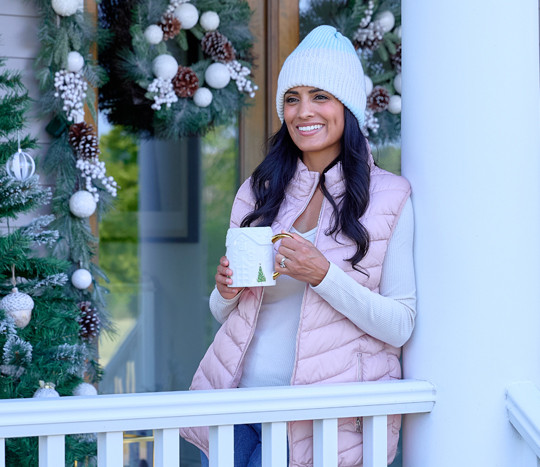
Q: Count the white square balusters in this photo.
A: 8